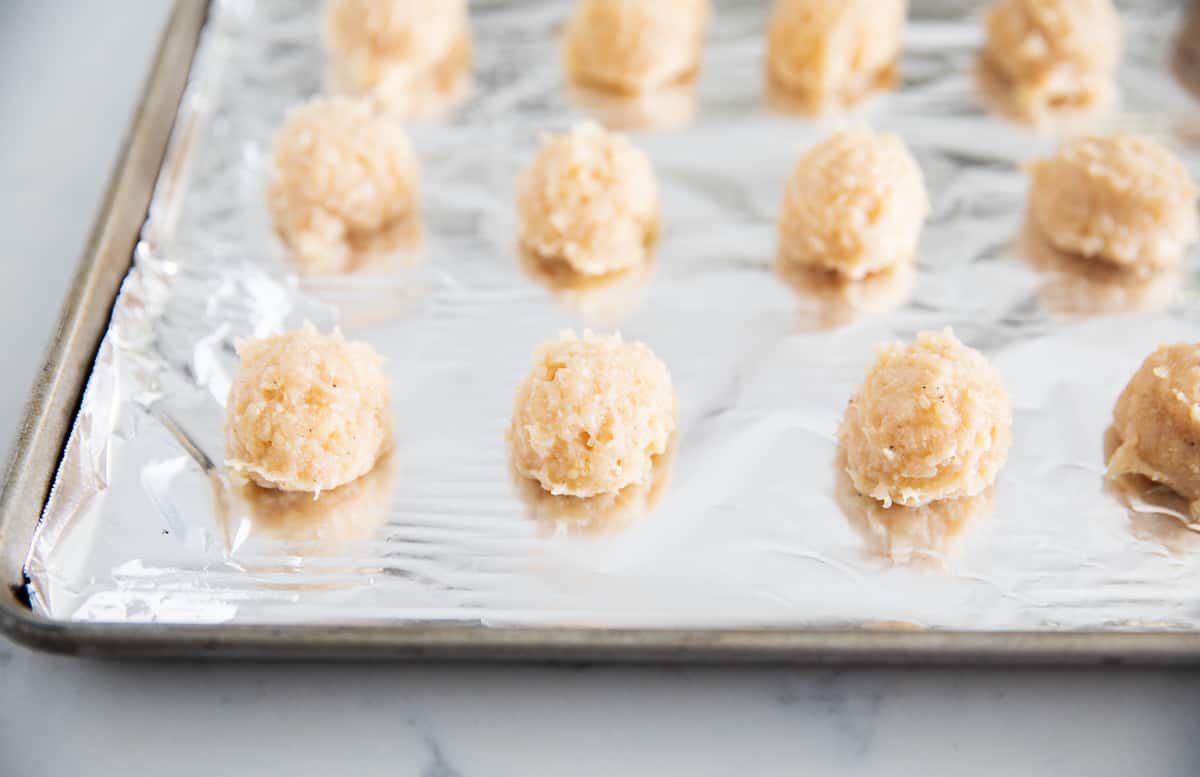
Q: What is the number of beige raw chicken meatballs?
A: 12